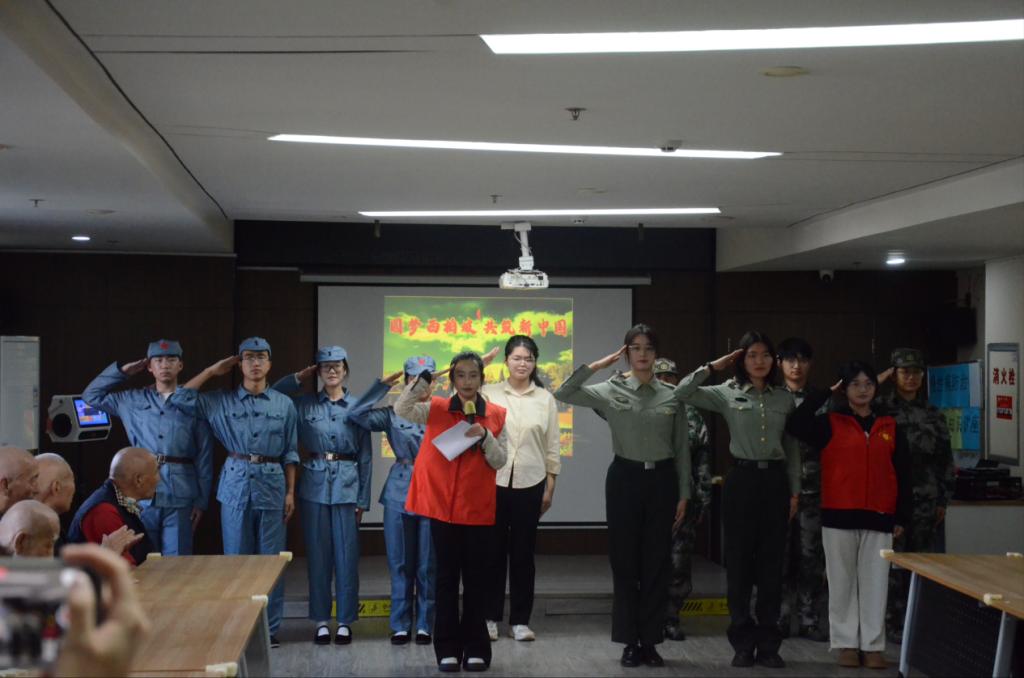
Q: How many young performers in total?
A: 12